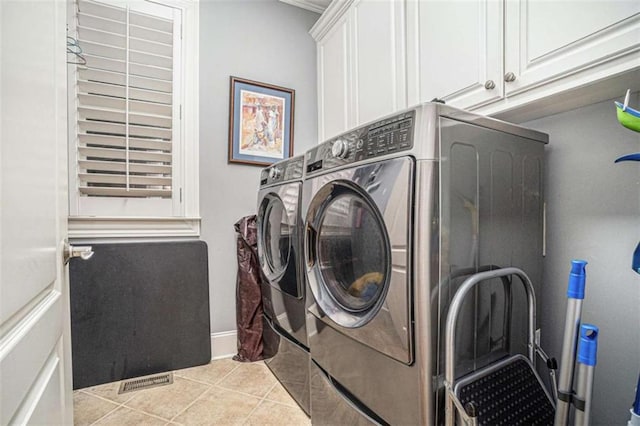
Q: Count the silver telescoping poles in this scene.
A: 2